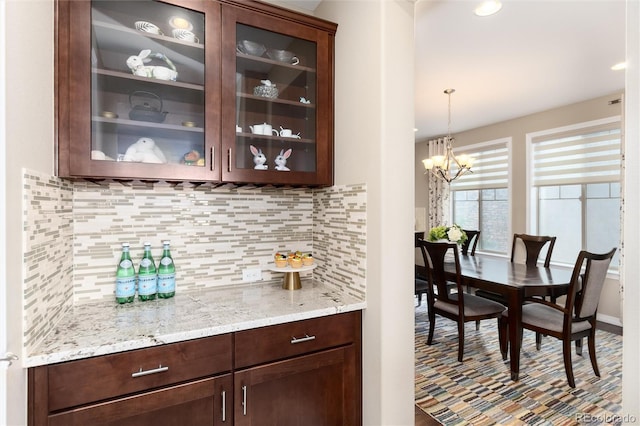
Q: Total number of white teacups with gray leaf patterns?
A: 2